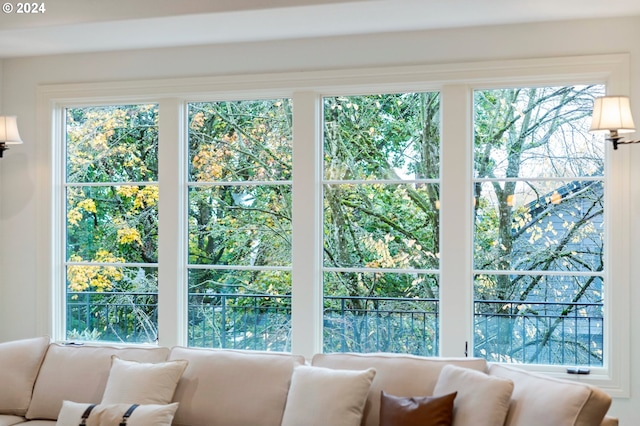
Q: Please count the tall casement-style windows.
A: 4